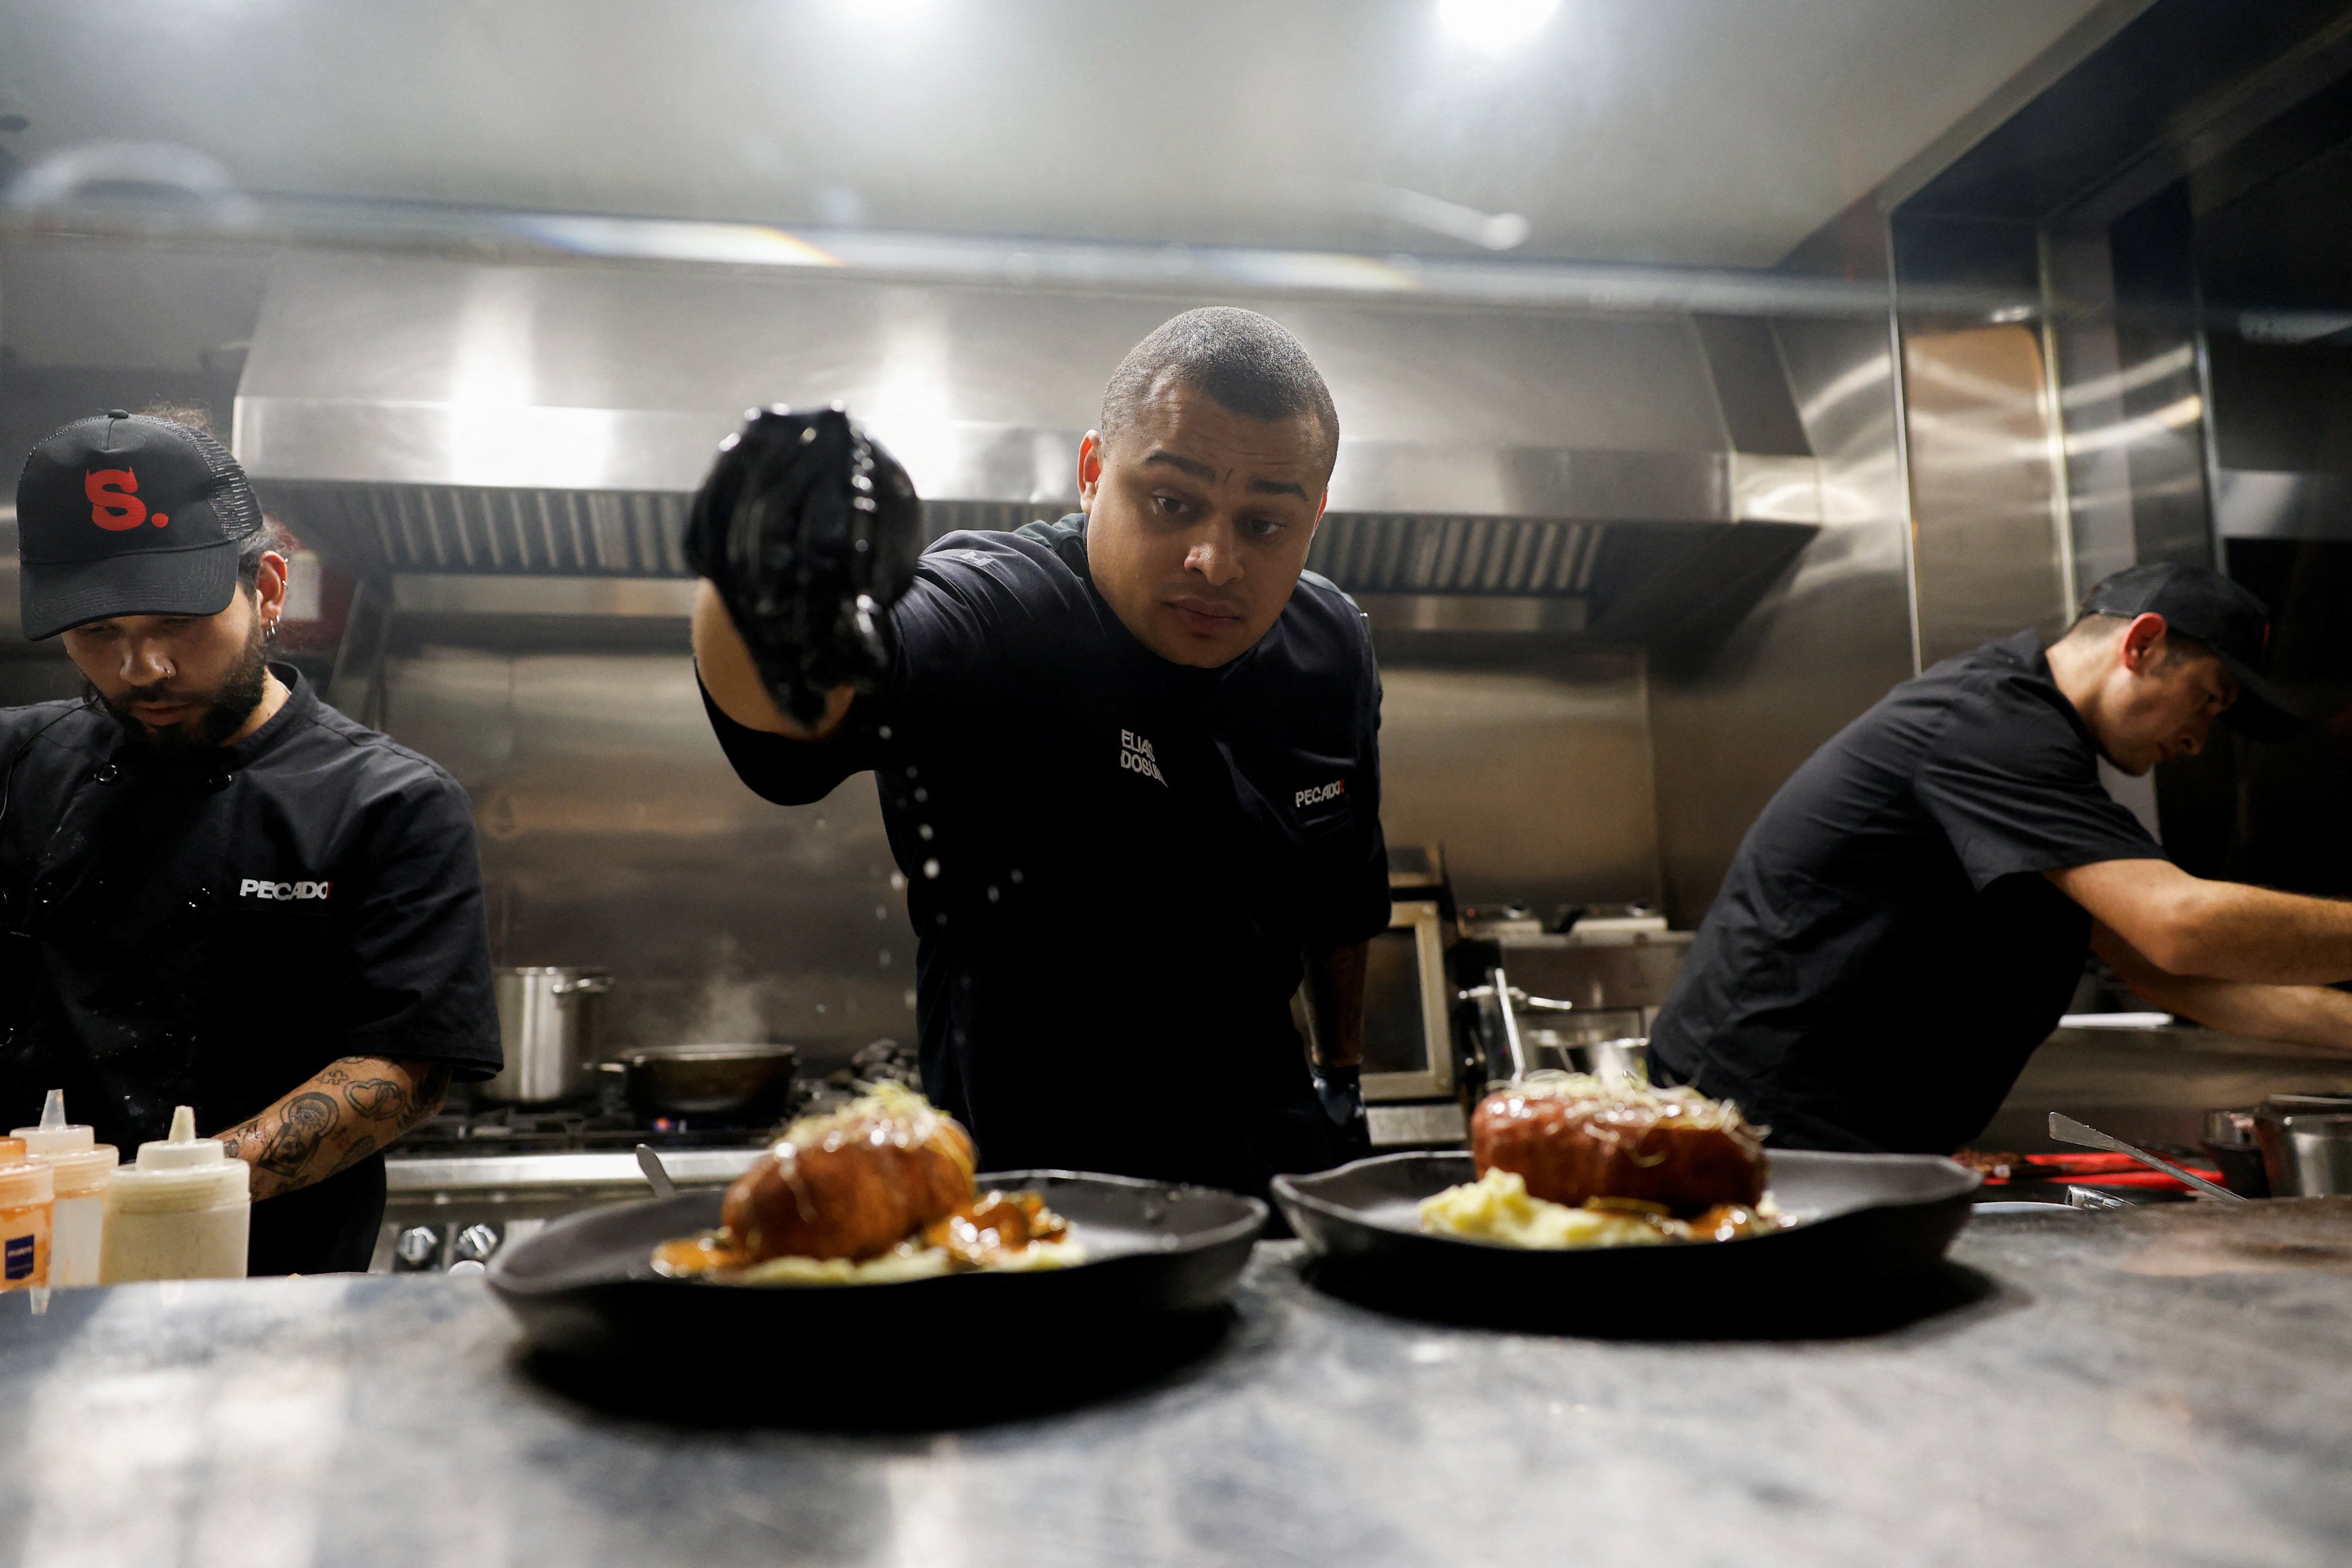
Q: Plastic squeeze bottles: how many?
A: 3